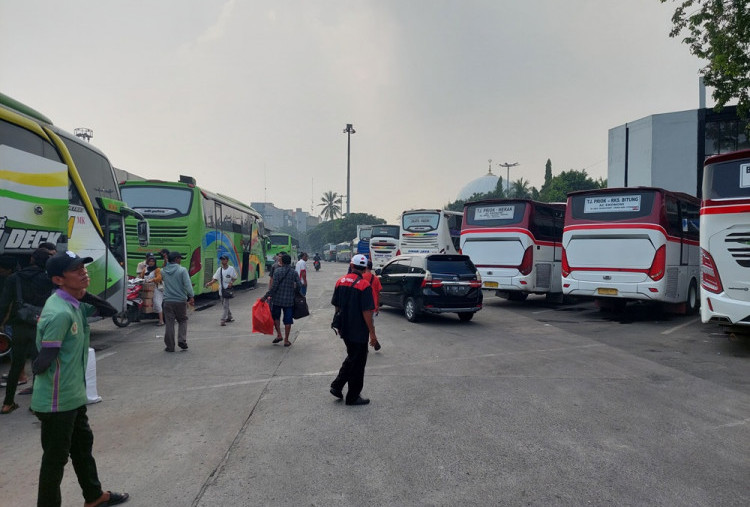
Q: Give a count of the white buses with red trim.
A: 3